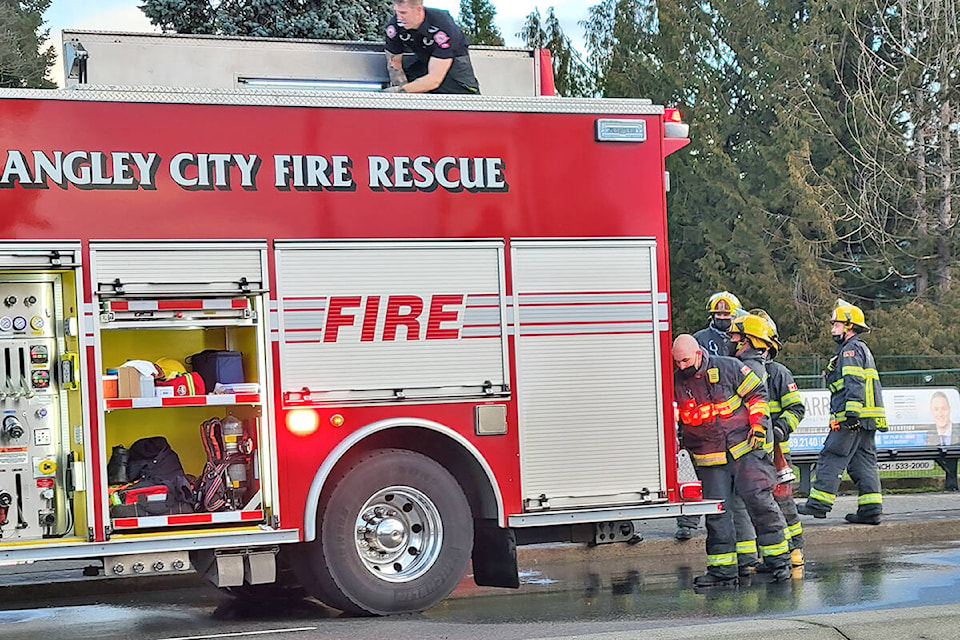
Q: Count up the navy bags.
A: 1